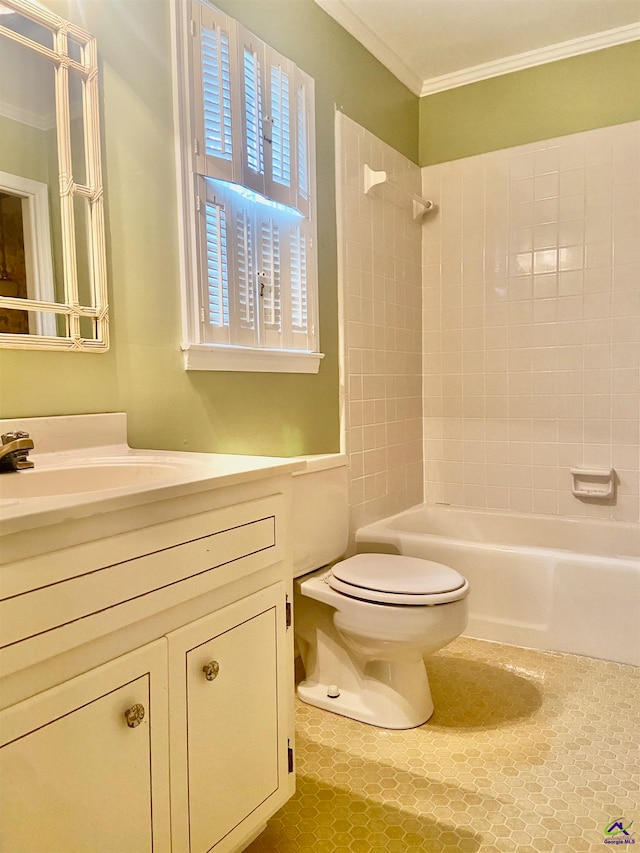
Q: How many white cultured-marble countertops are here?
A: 1